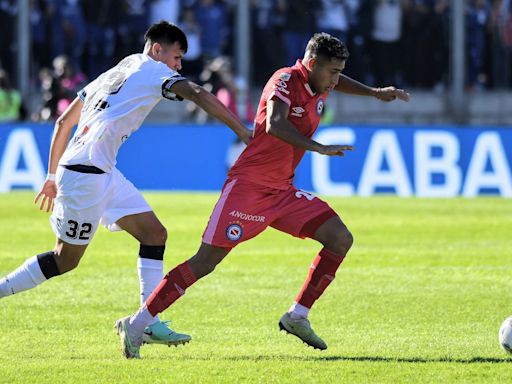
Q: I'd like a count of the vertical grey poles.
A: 3